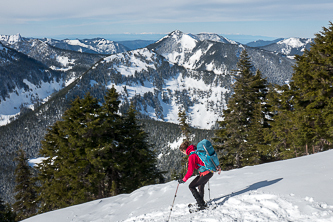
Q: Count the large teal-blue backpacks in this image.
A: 1